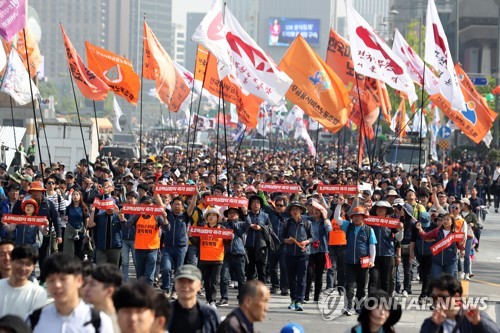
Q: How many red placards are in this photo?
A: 10